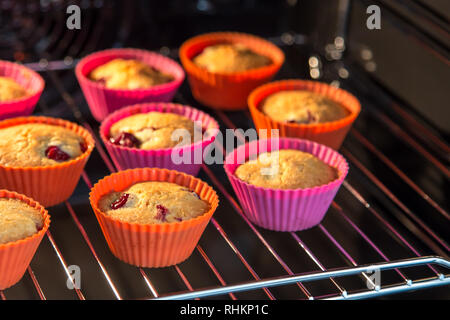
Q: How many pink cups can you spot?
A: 4